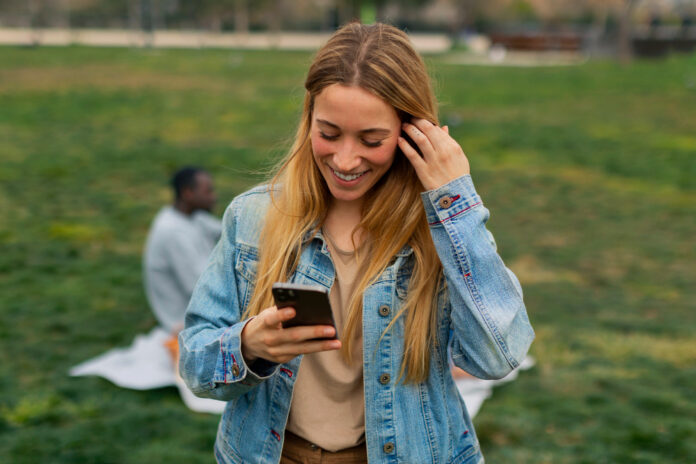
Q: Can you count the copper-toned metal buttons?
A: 5